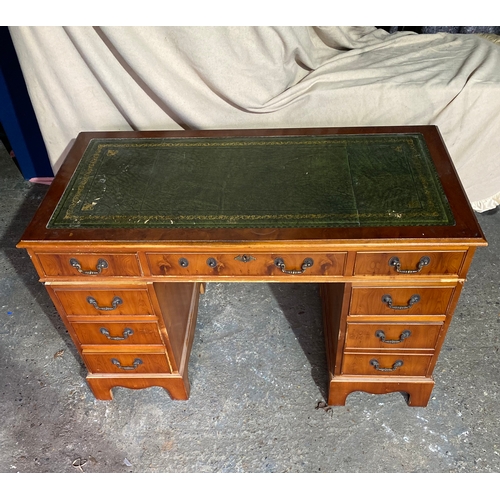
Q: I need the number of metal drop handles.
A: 9